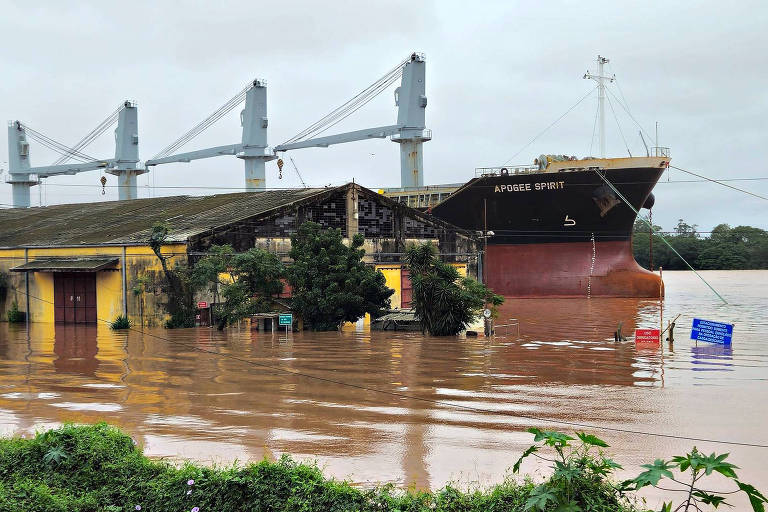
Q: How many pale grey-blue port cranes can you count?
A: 4